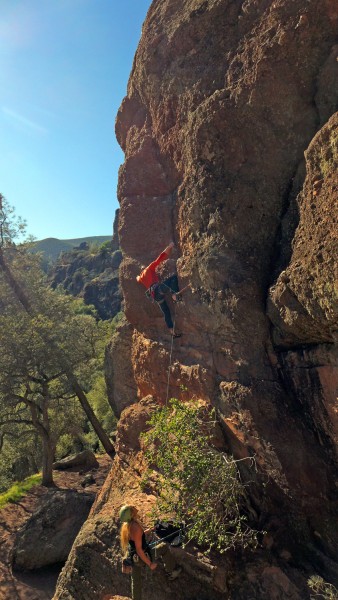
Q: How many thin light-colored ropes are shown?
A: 1